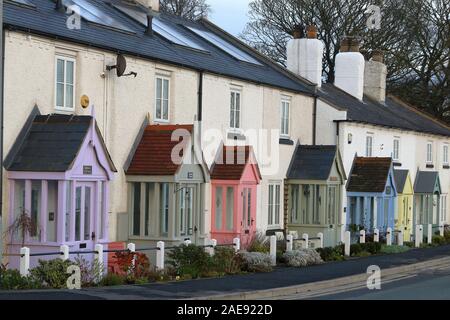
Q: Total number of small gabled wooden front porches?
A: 7